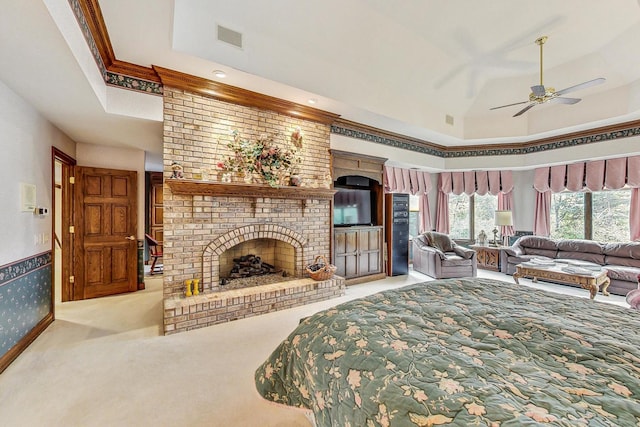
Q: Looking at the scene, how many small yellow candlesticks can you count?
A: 2